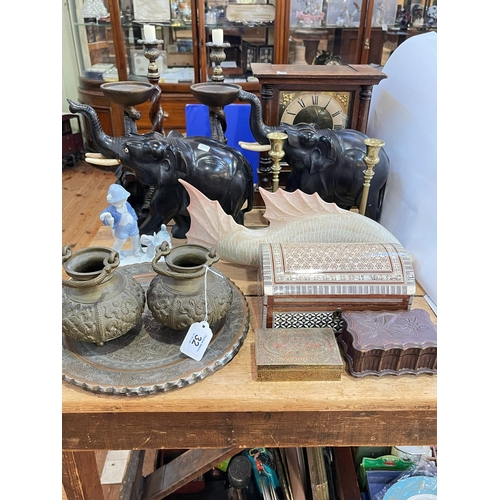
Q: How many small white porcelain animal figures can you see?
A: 1